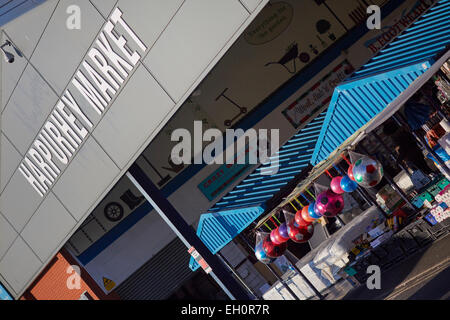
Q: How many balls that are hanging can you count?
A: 15